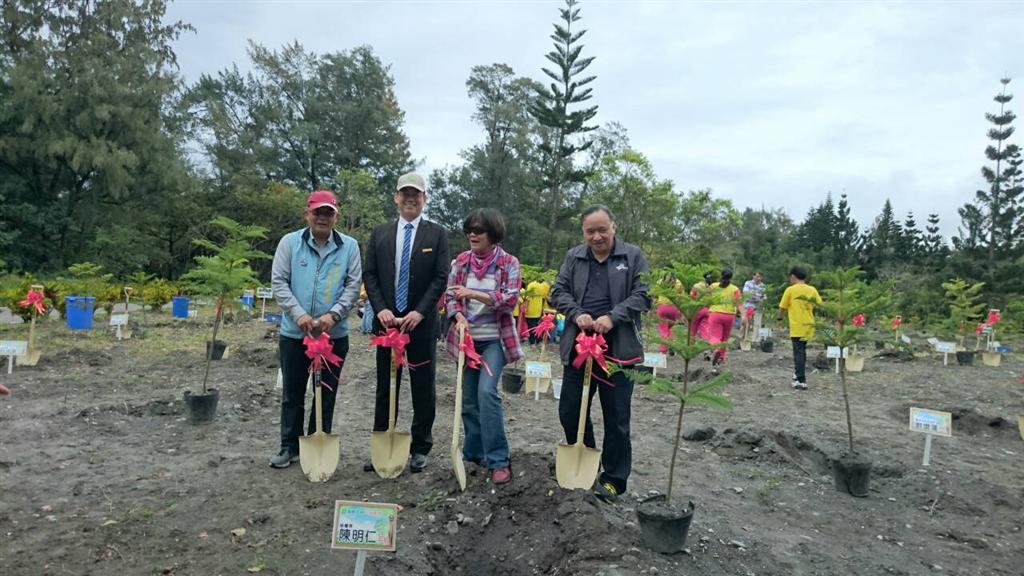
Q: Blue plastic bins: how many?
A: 3